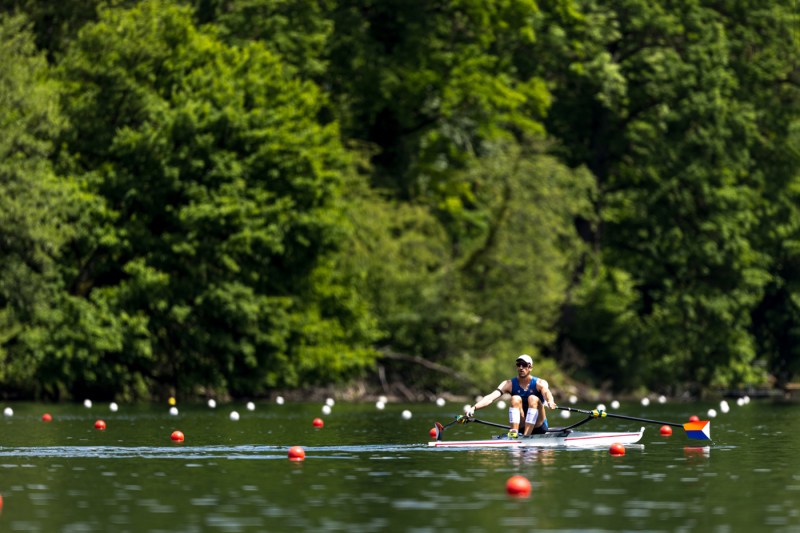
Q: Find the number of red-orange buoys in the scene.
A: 11